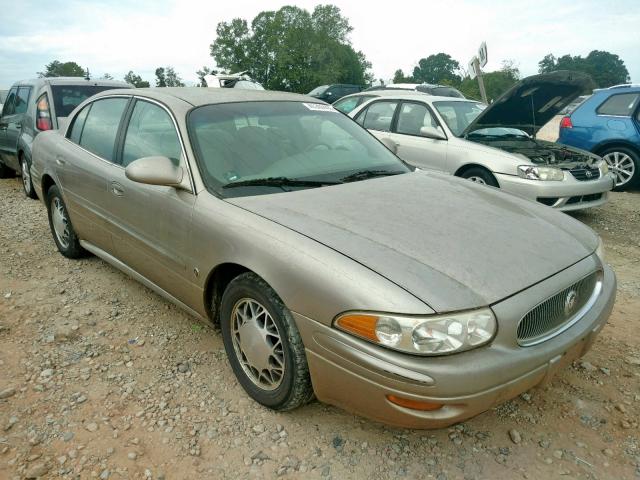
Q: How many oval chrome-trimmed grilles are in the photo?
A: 1